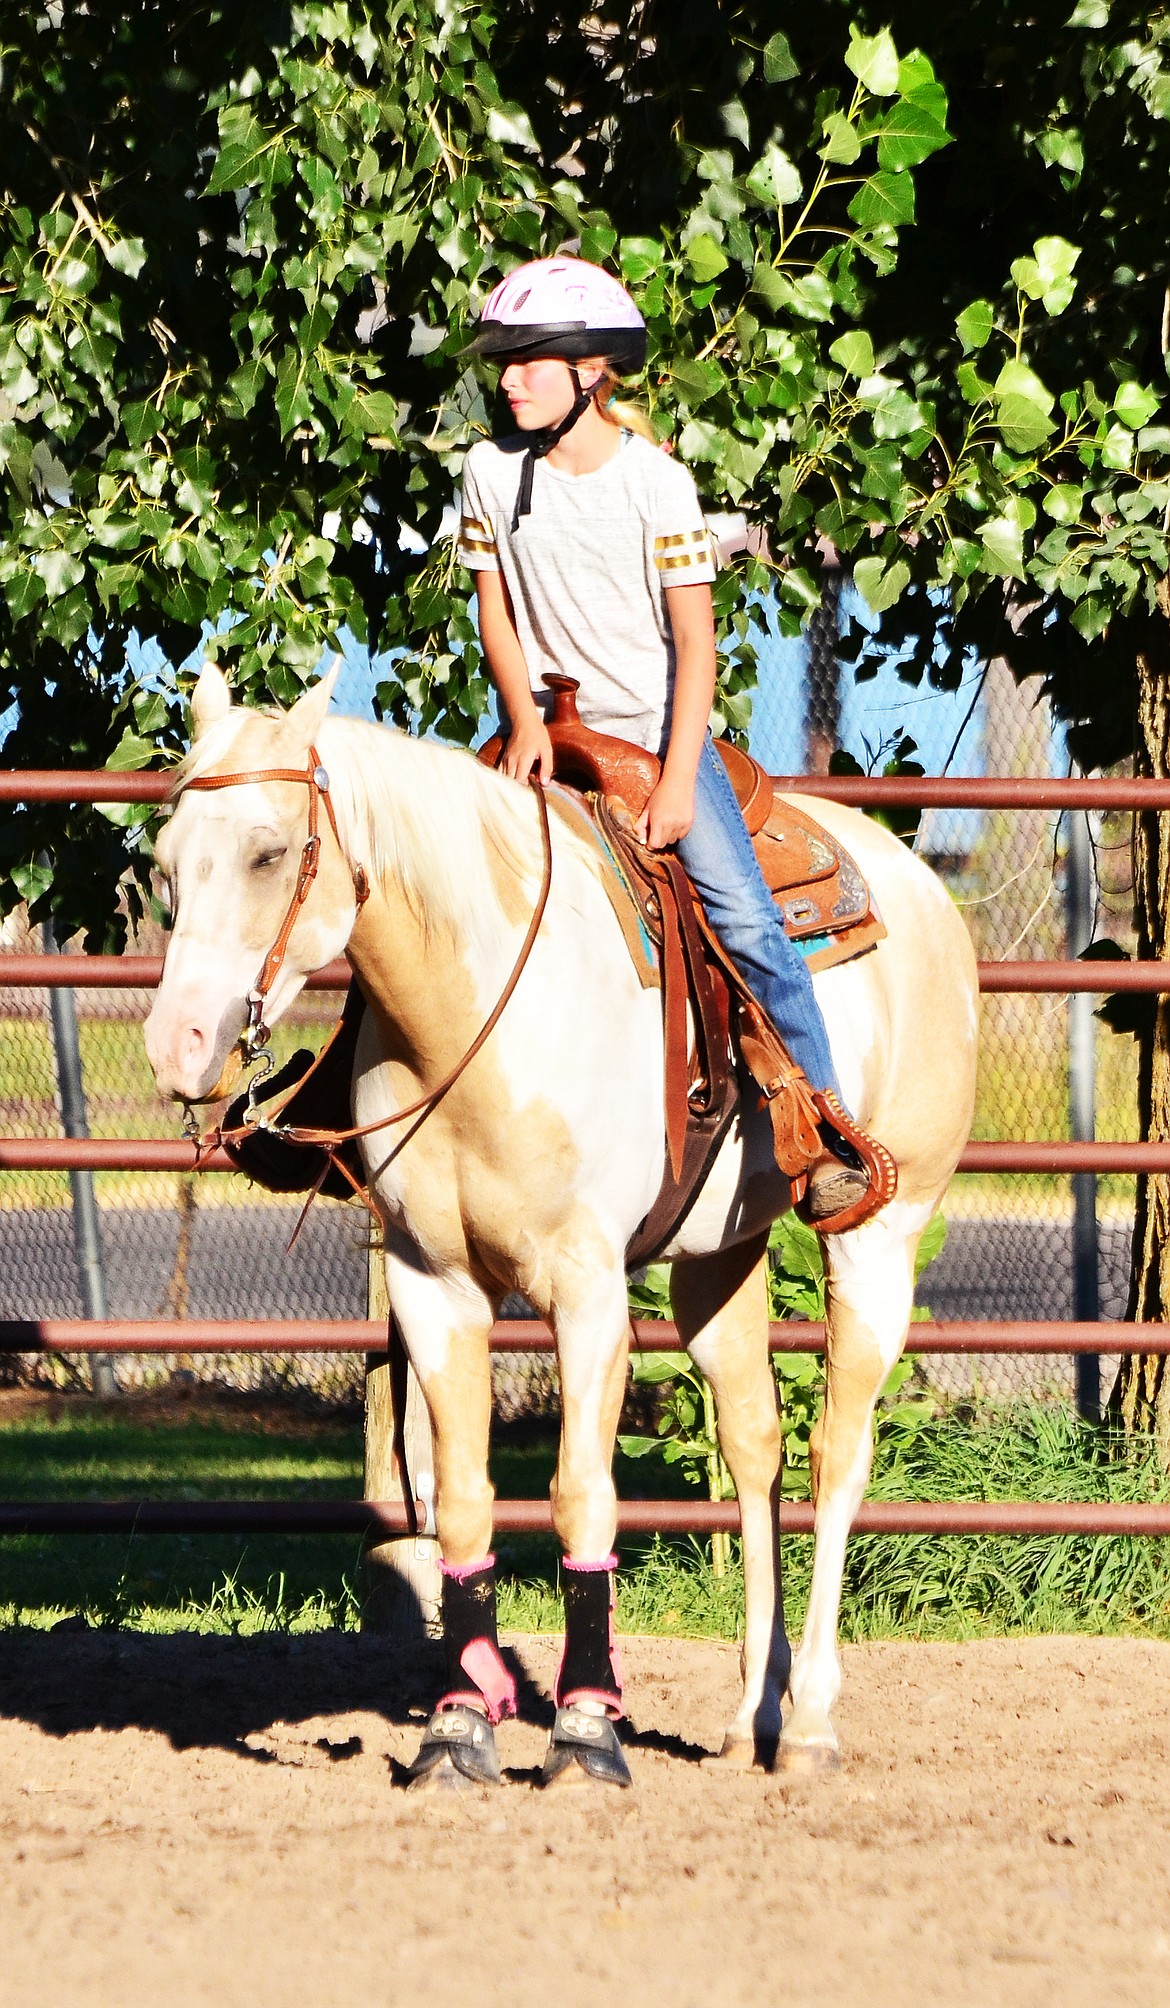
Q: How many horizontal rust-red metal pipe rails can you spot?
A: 5